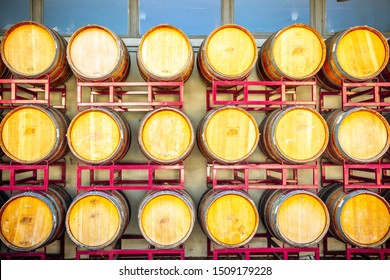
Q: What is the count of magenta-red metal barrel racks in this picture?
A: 12